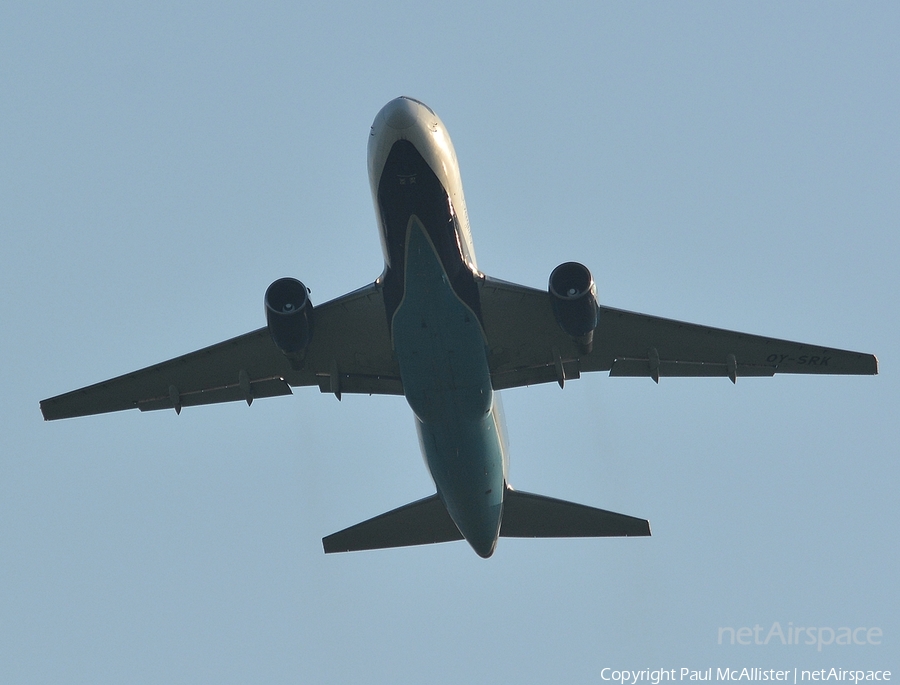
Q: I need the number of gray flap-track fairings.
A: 6